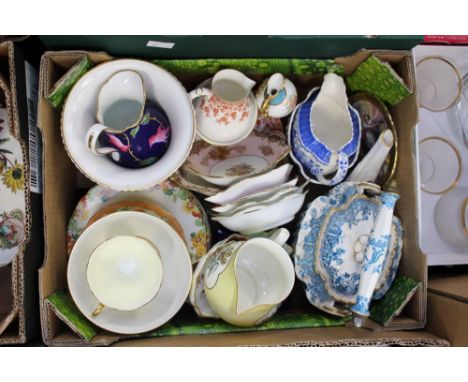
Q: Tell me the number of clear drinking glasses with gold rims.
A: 2